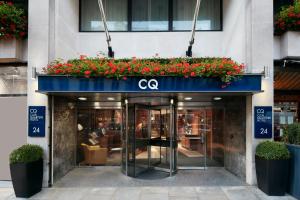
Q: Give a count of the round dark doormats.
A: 1